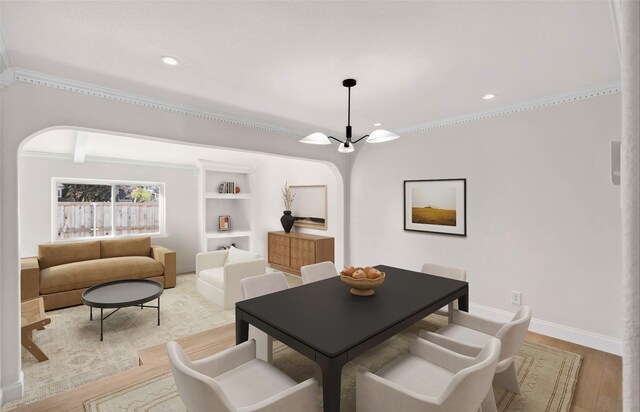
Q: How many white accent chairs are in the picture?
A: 1